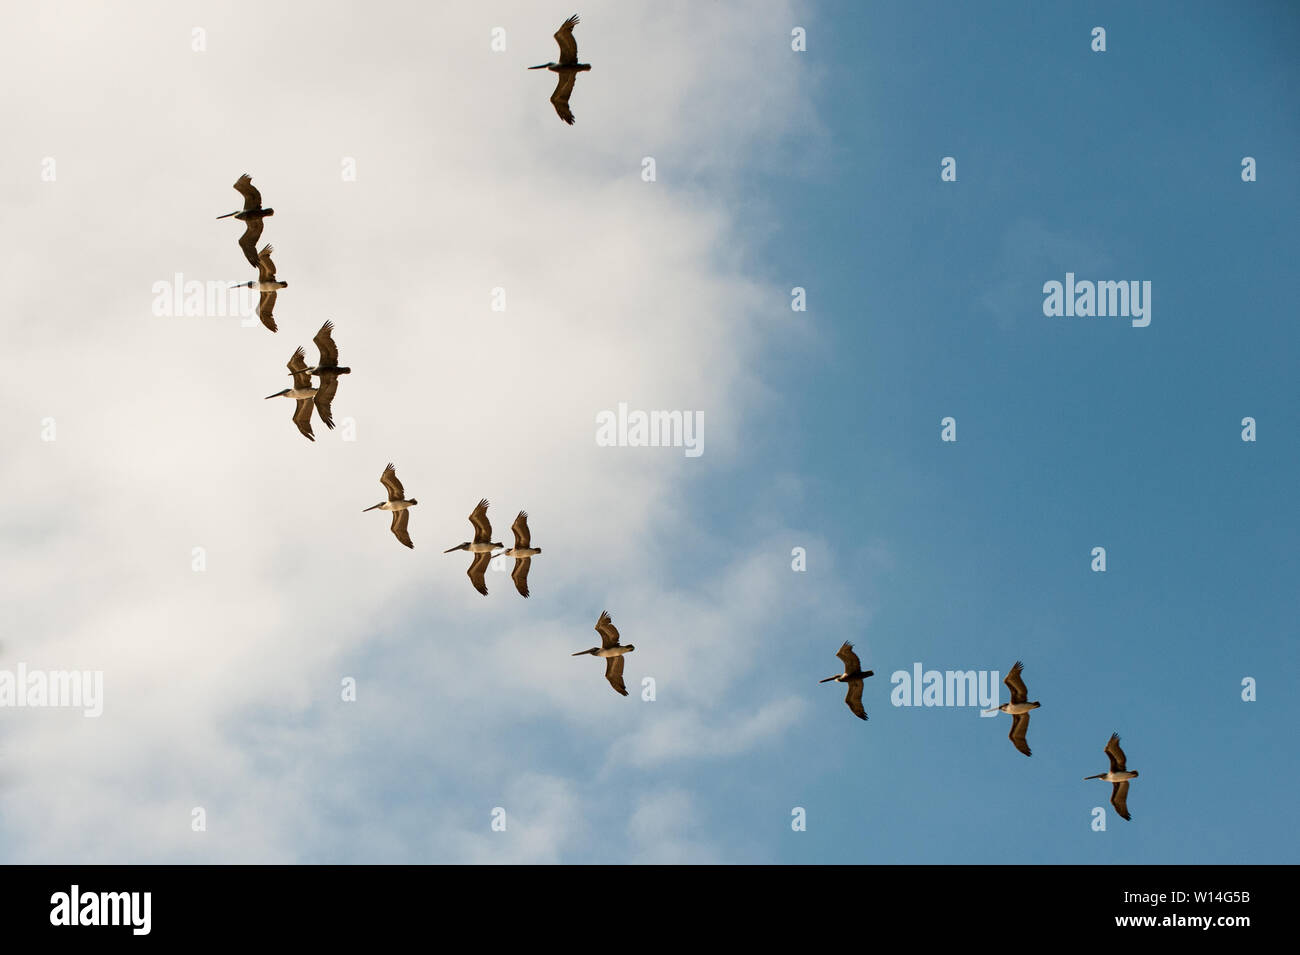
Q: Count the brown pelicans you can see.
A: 12